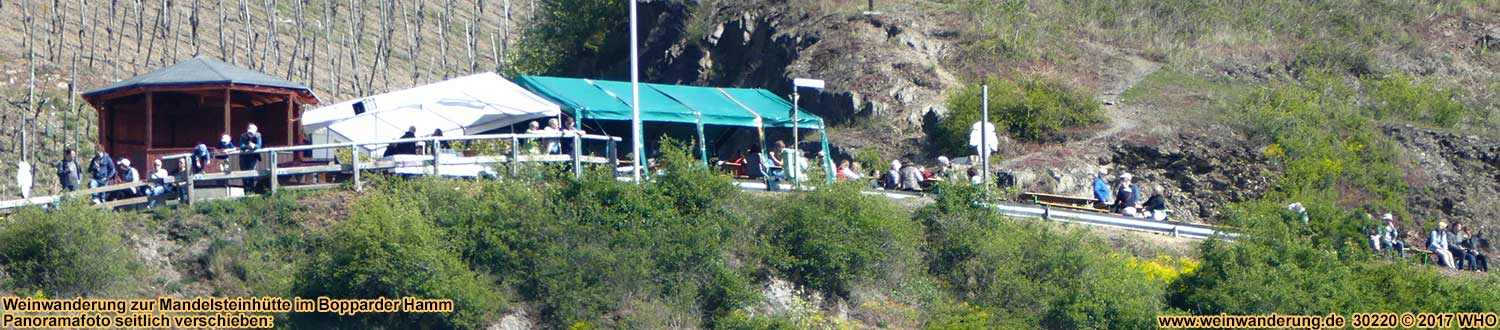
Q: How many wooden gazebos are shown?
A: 1